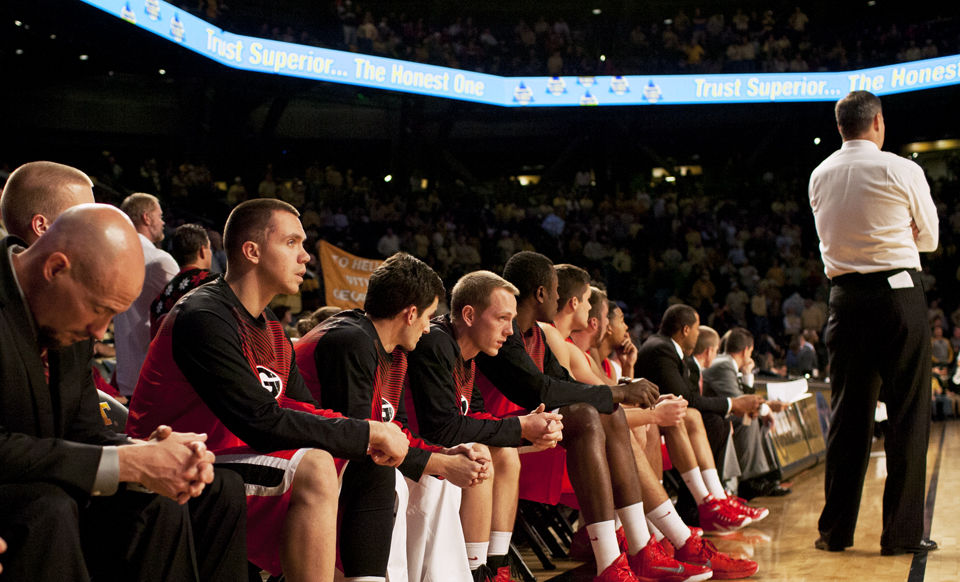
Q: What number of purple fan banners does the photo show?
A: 0